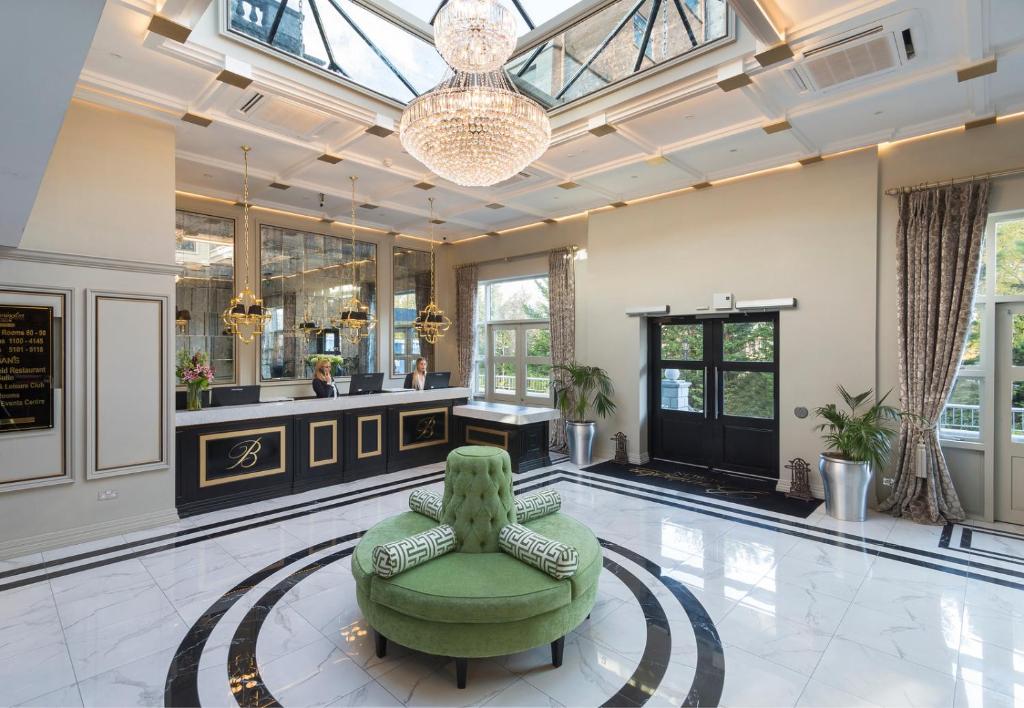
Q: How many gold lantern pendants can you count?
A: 3